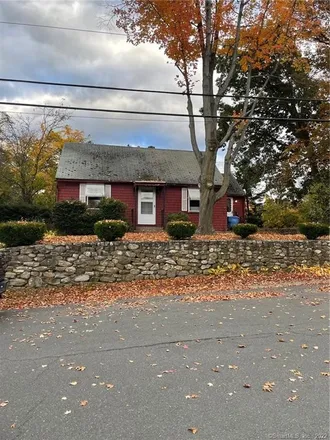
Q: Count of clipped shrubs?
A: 5